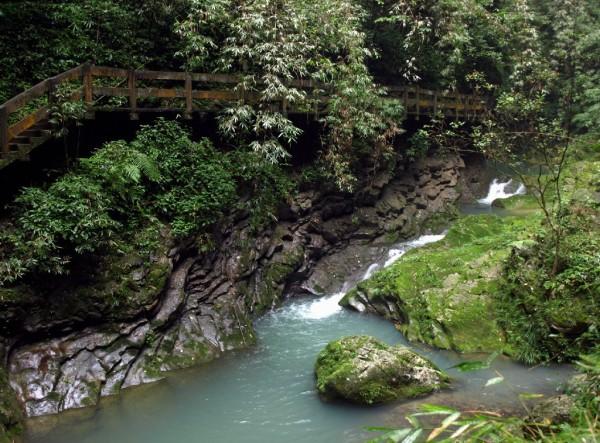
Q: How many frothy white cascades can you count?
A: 2